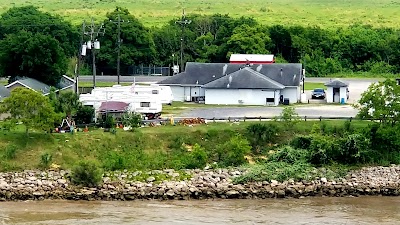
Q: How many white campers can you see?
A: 2